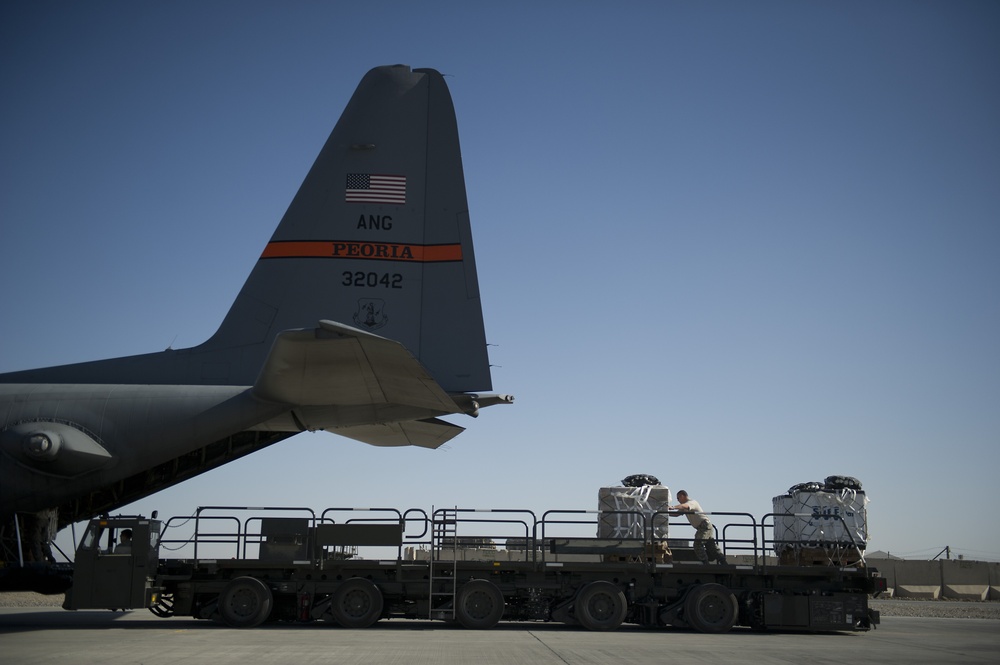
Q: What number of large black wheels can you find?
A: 5